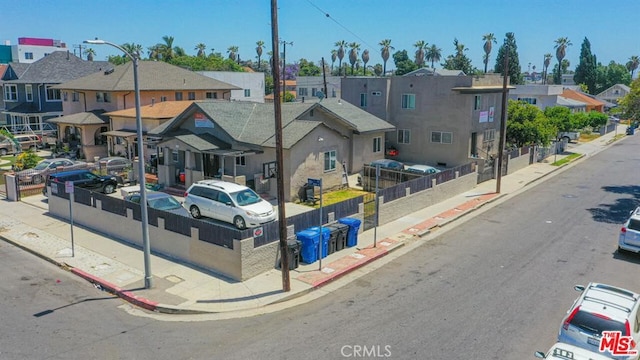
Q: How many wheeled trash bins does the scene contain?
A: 6